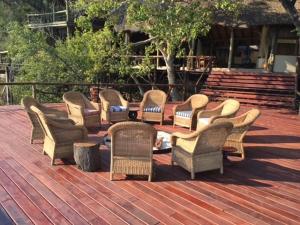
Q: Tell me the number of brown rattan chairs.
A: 10